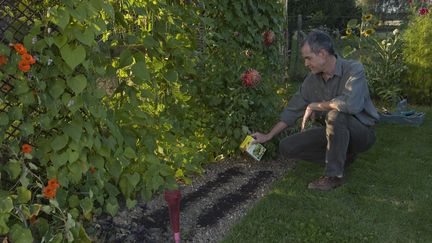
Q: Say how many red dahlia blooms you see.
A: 2